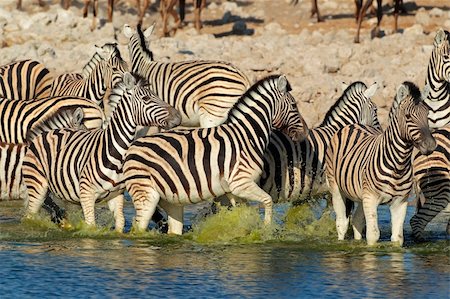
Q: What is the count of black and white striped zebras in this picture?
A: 11